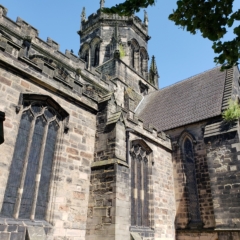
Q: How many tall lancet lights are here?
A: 7